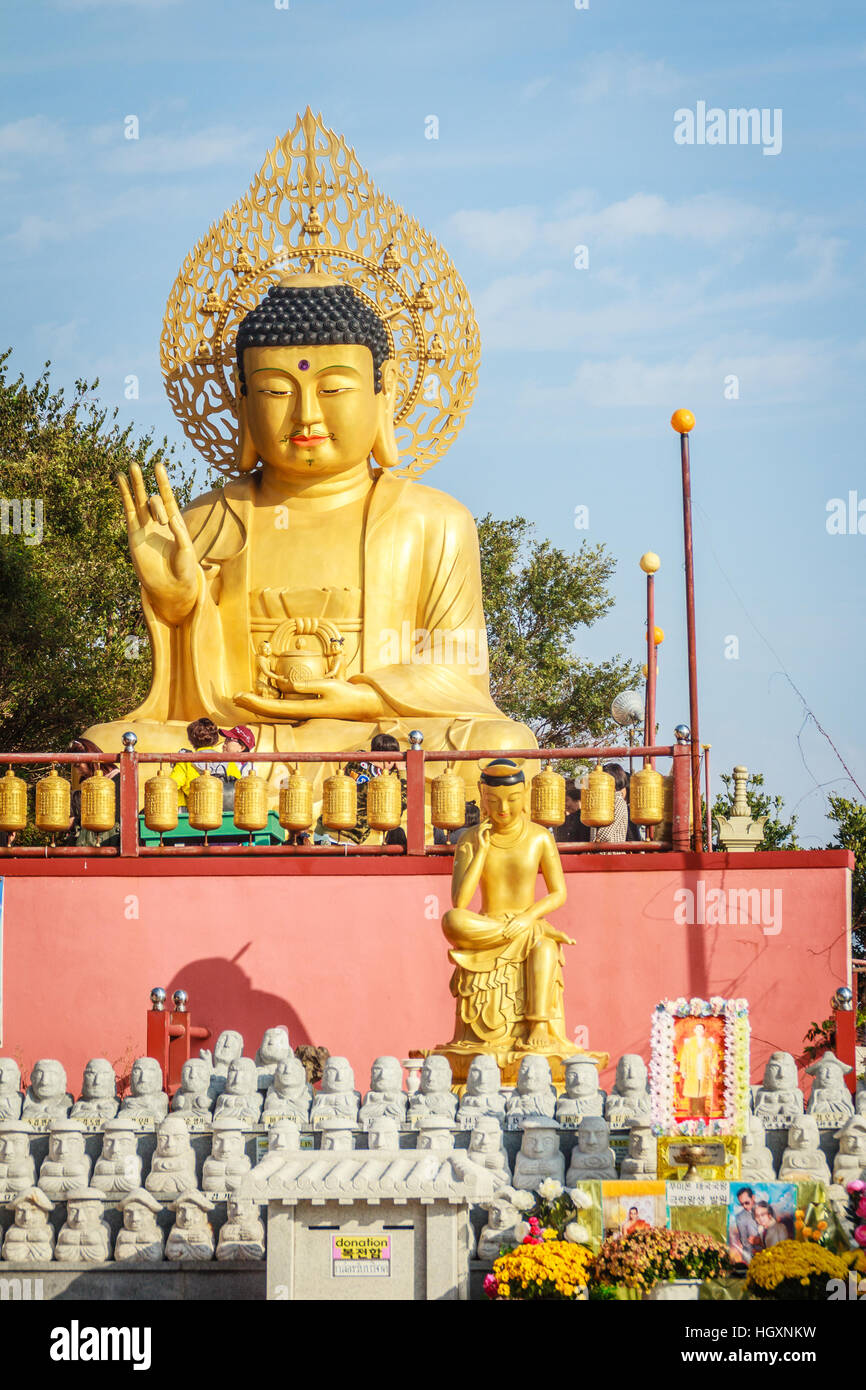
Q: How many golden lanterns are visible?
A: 13